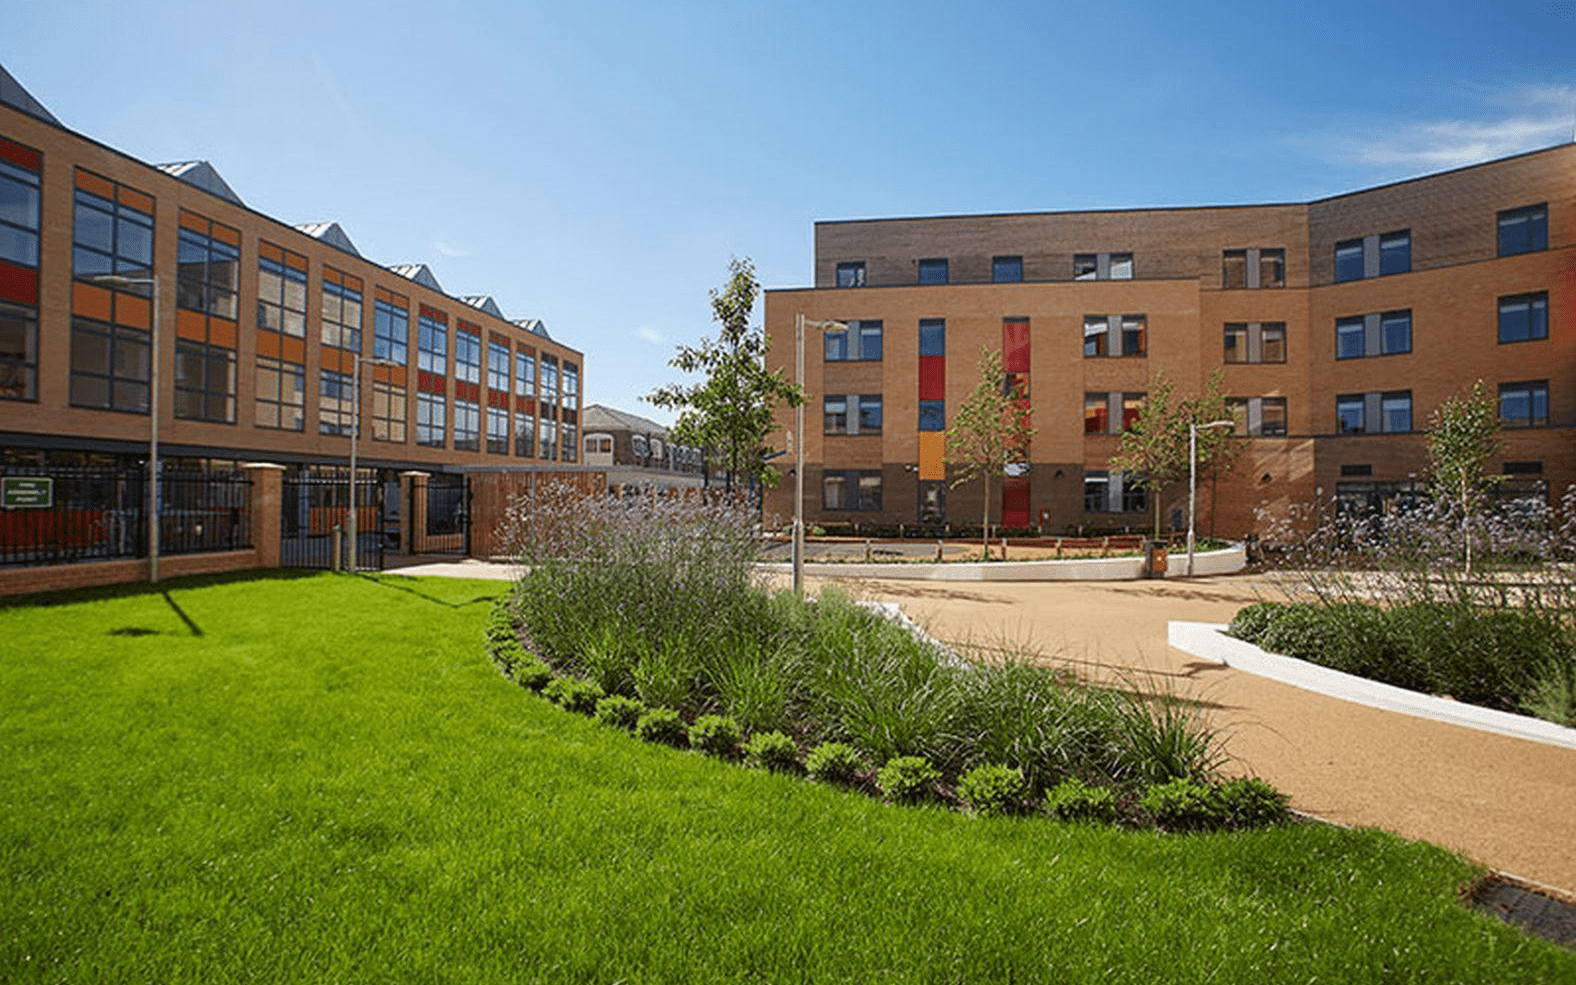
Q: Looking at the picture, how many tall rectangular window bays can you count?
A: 12